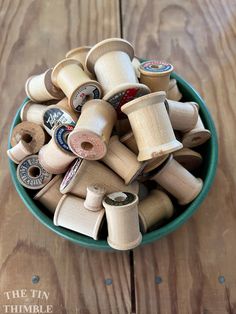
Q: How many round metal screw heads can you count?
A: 4